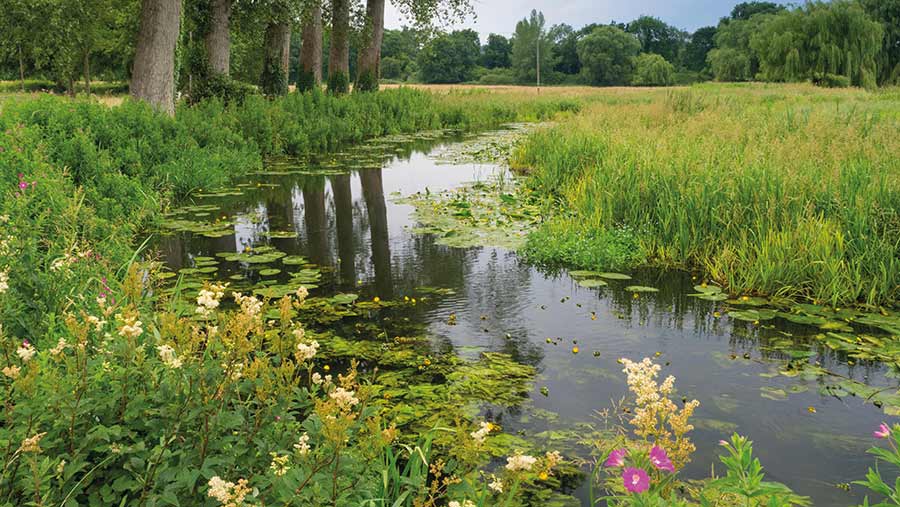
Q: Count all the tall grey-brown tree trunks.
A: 6